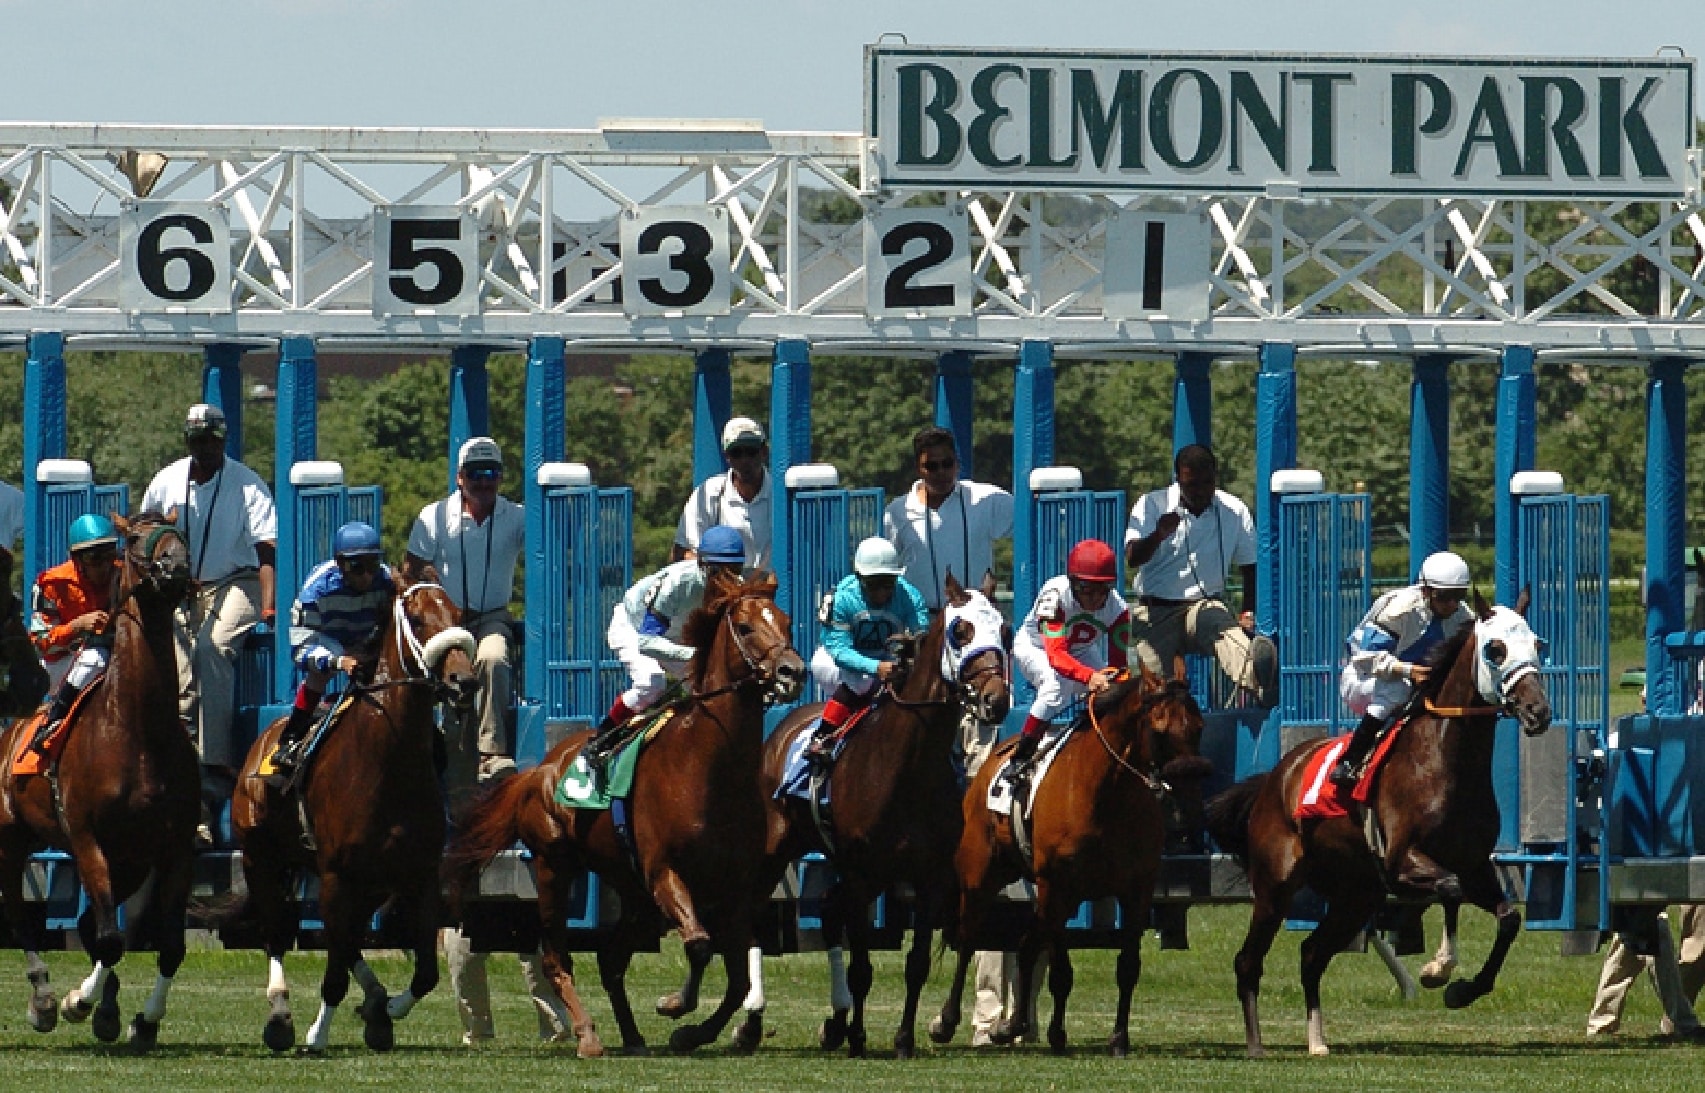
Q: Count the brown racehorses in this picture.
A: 6